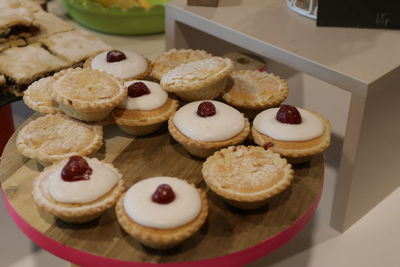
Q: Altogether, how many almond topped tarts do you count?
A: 7